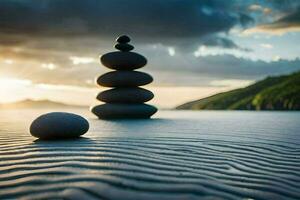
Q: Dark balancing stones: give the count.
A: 6